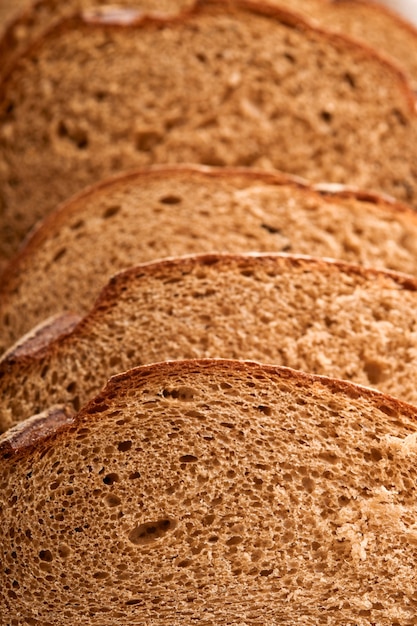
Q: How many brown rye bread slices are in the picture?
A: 5